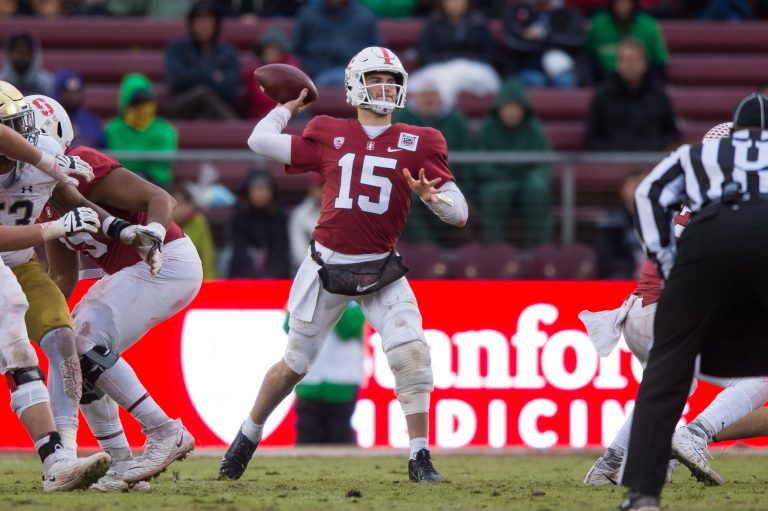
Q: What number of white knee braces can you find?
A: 1